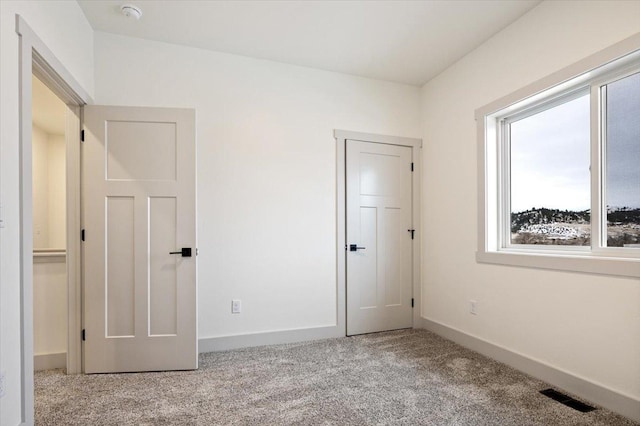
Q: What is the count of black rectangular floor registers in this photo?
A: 1